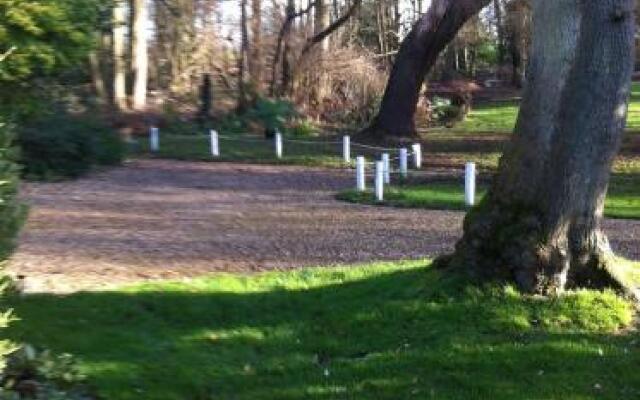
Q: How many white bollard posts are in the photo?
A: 10